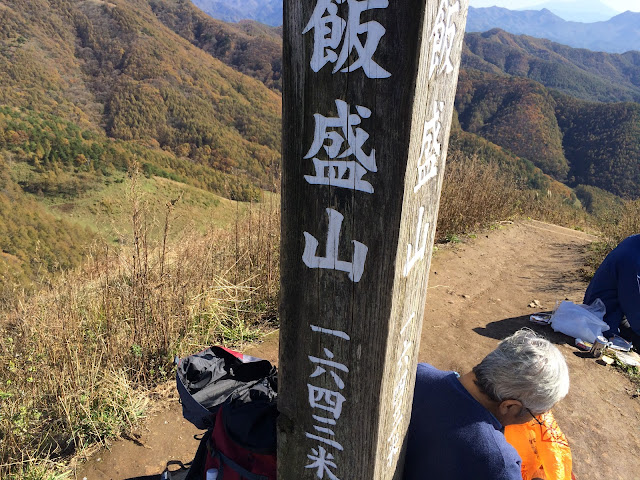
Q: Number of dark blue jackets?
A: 2